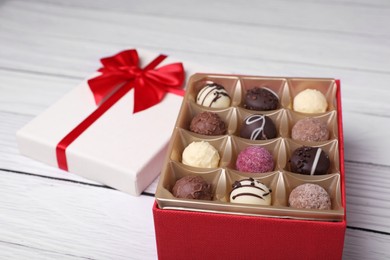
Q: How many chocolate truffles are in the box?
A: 12